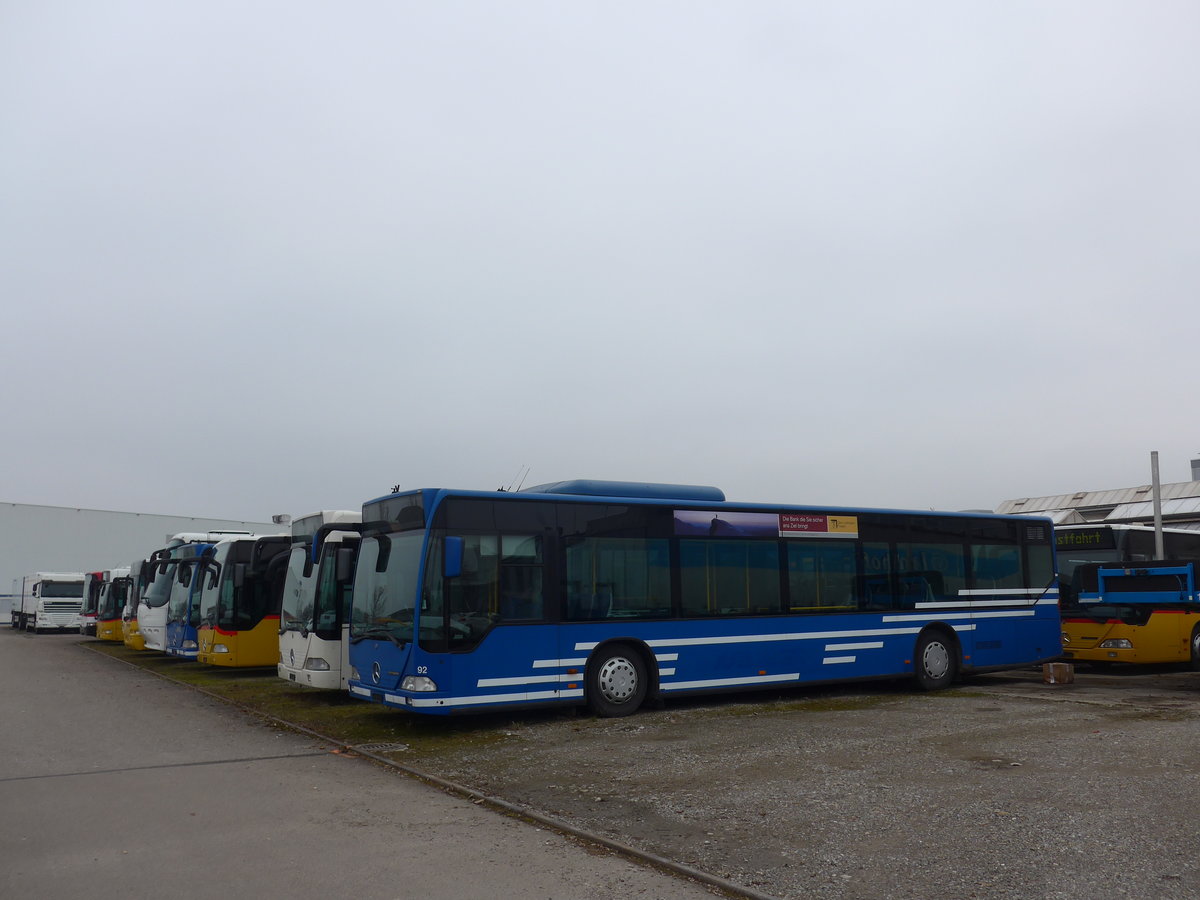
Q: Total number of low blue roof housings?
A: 1